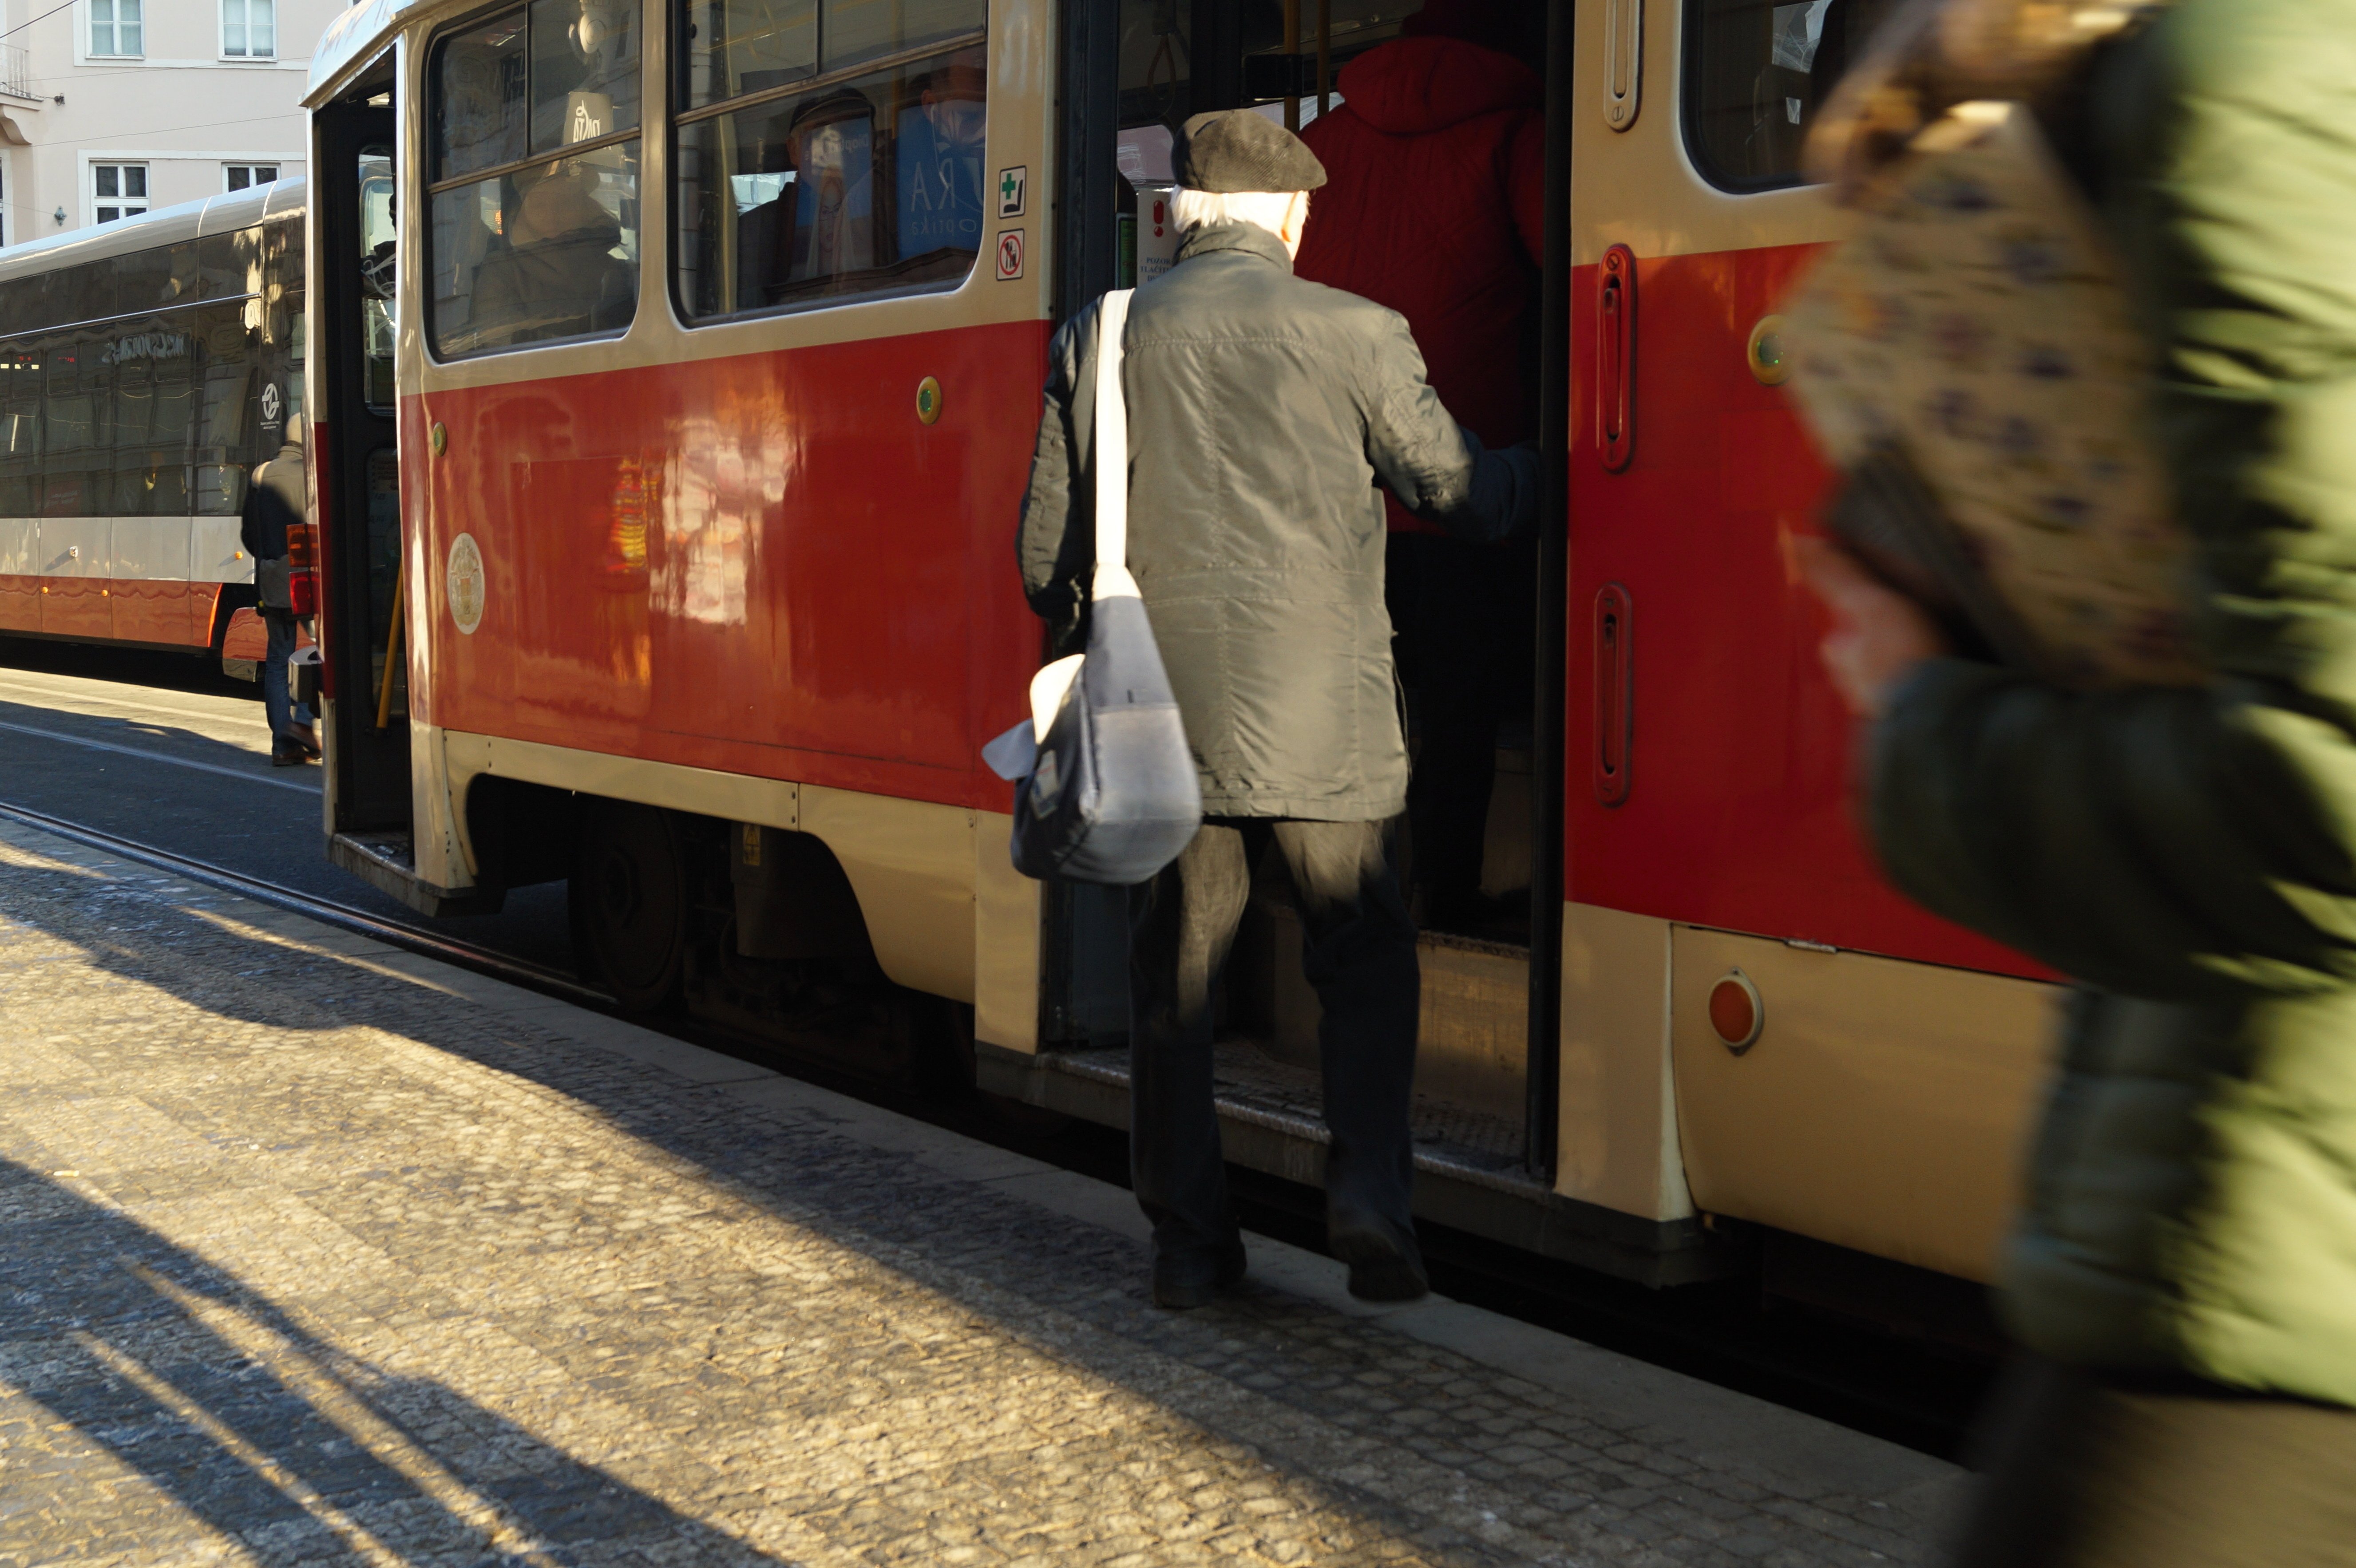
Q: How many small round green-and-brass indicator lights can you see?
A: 3